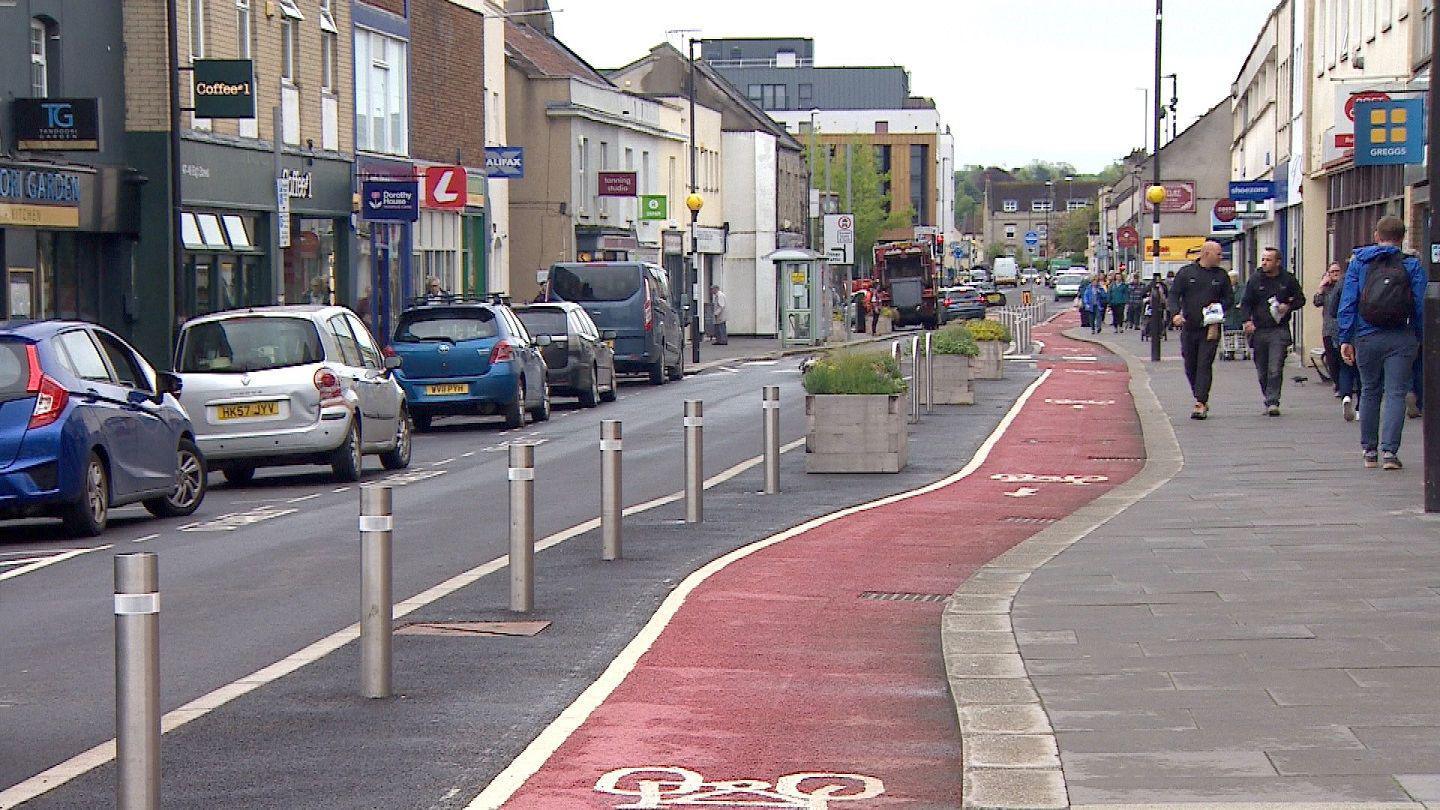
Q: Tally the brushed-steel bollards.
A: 6